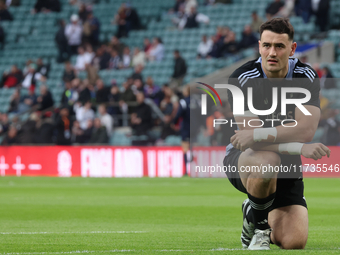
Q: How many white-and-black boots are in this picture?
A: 2